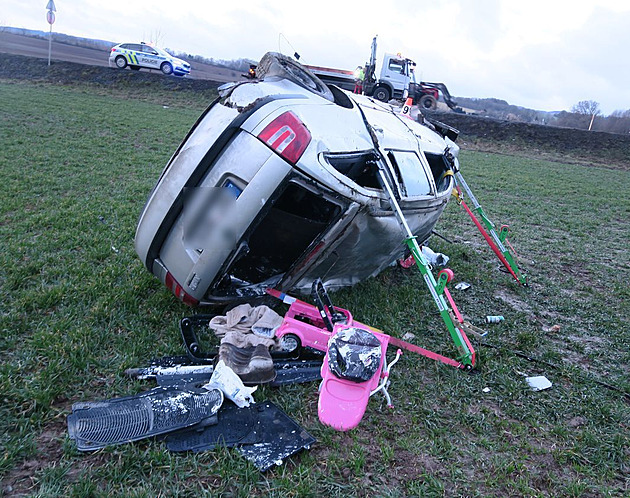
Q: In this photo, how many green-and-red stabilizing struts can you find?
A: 2